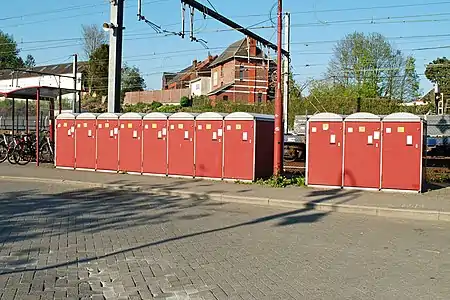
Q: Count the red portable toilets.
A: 11